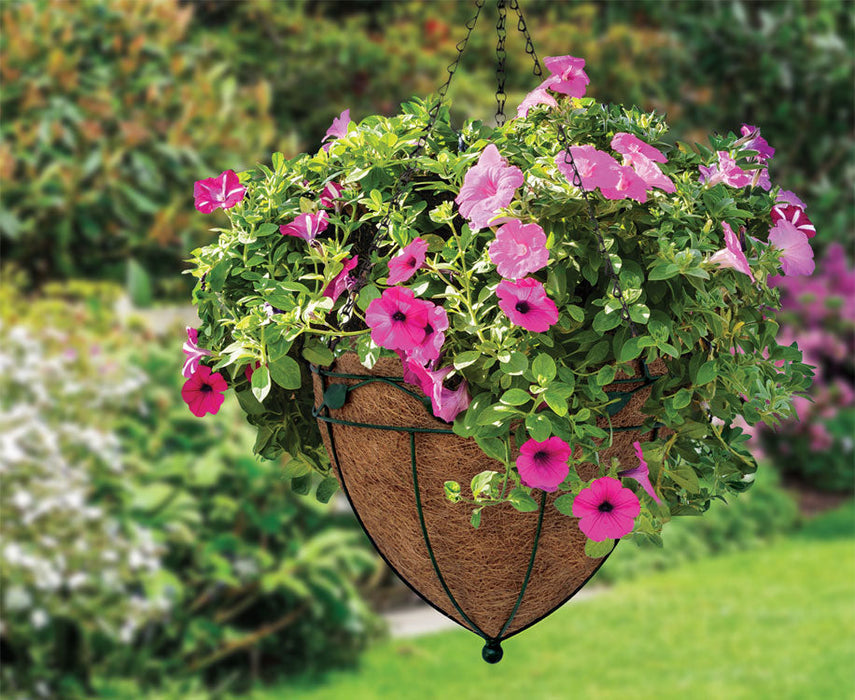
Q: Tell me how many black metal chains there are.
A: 3